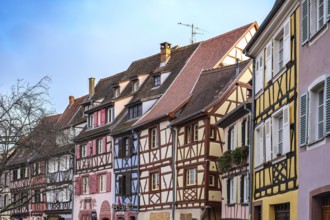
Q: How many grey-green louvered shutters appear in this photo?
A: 4